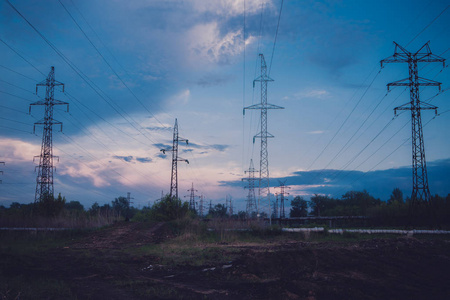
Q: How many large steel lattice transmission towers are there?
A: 4